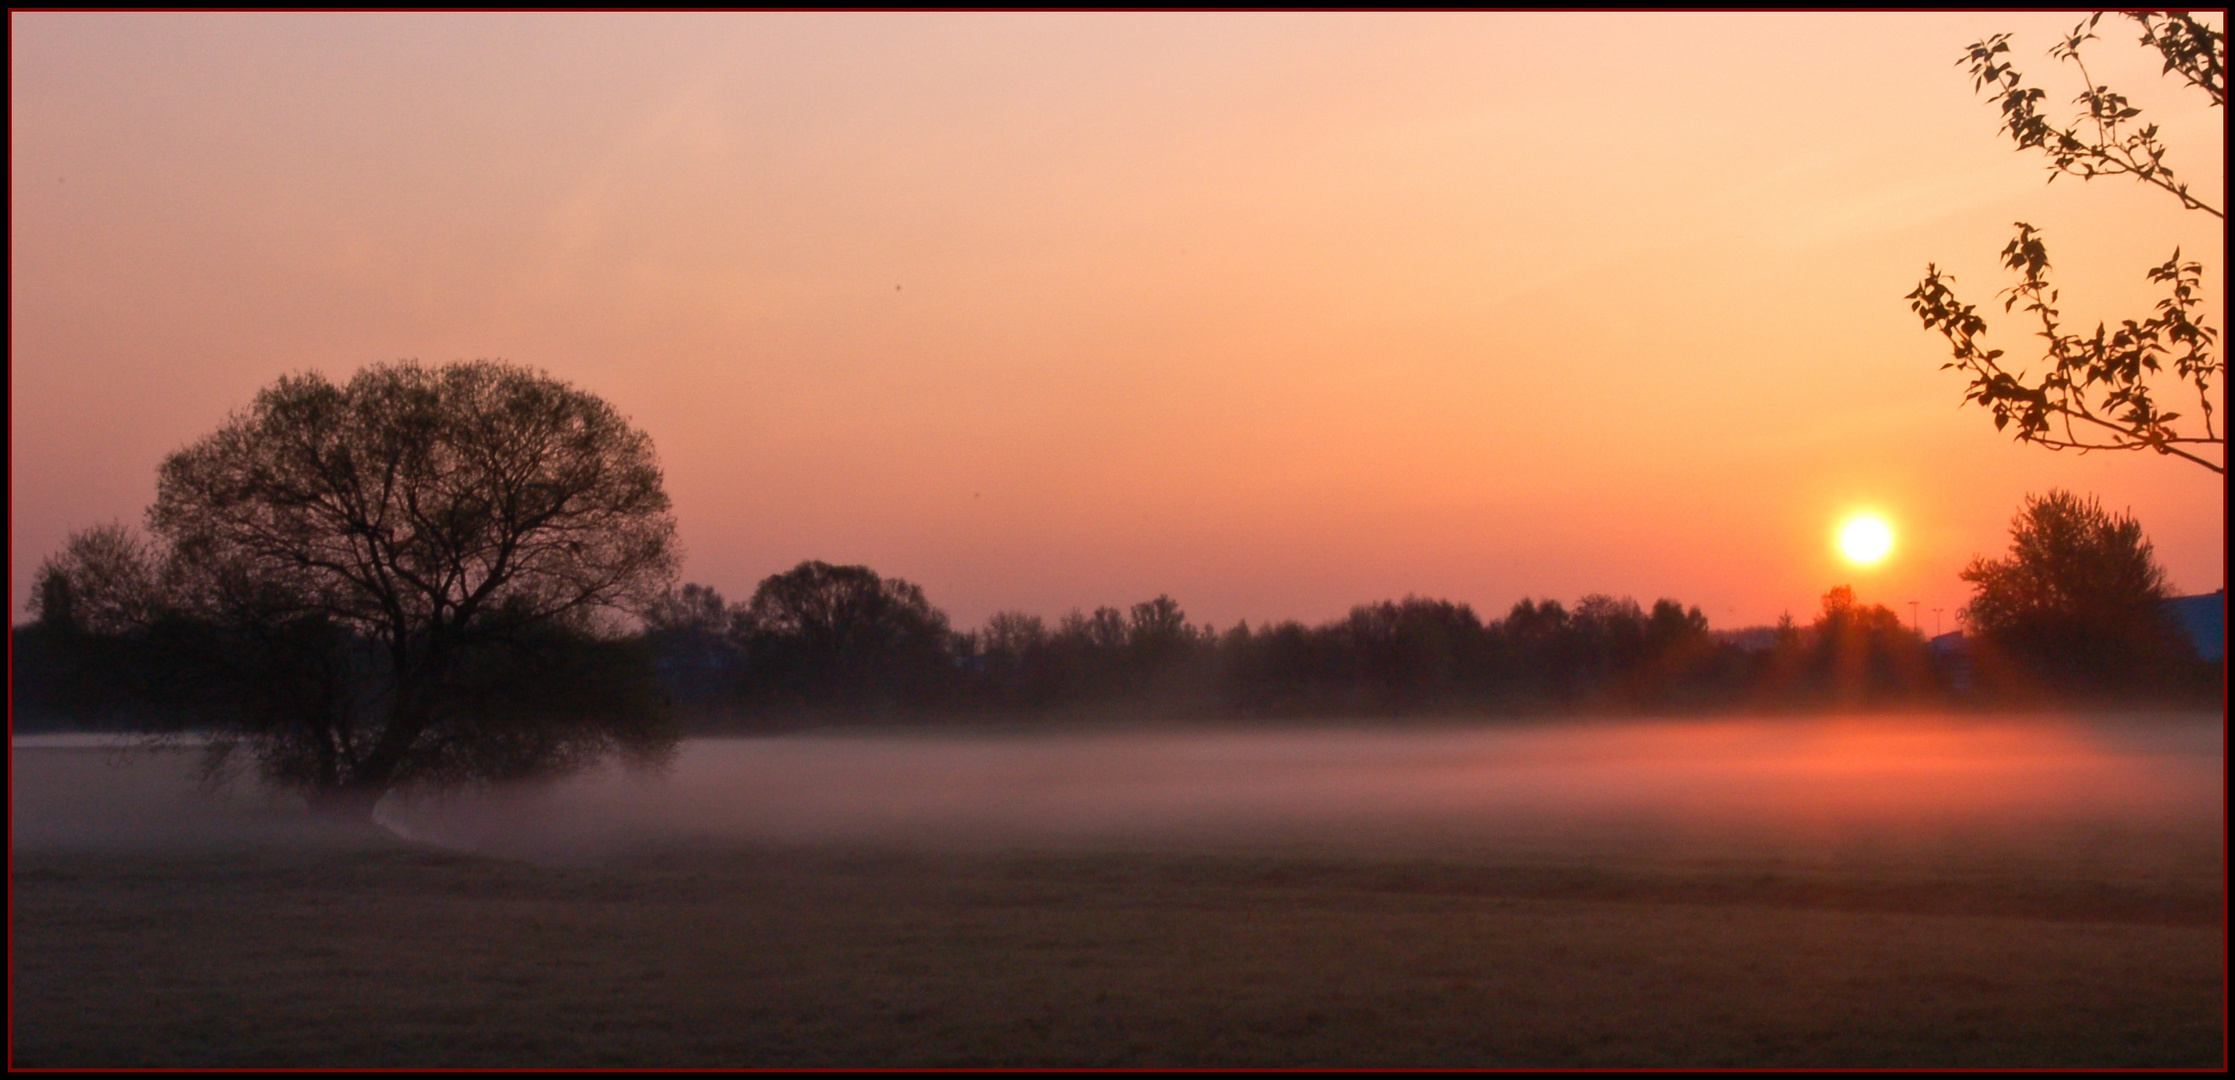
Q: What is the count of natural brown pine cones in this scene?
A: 0